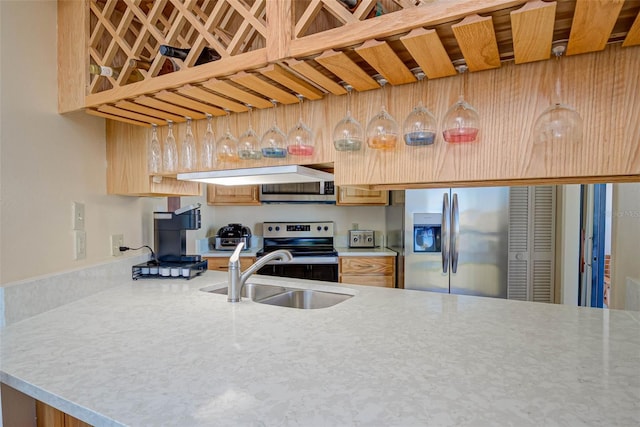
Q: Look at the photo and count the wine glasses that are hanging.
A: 13